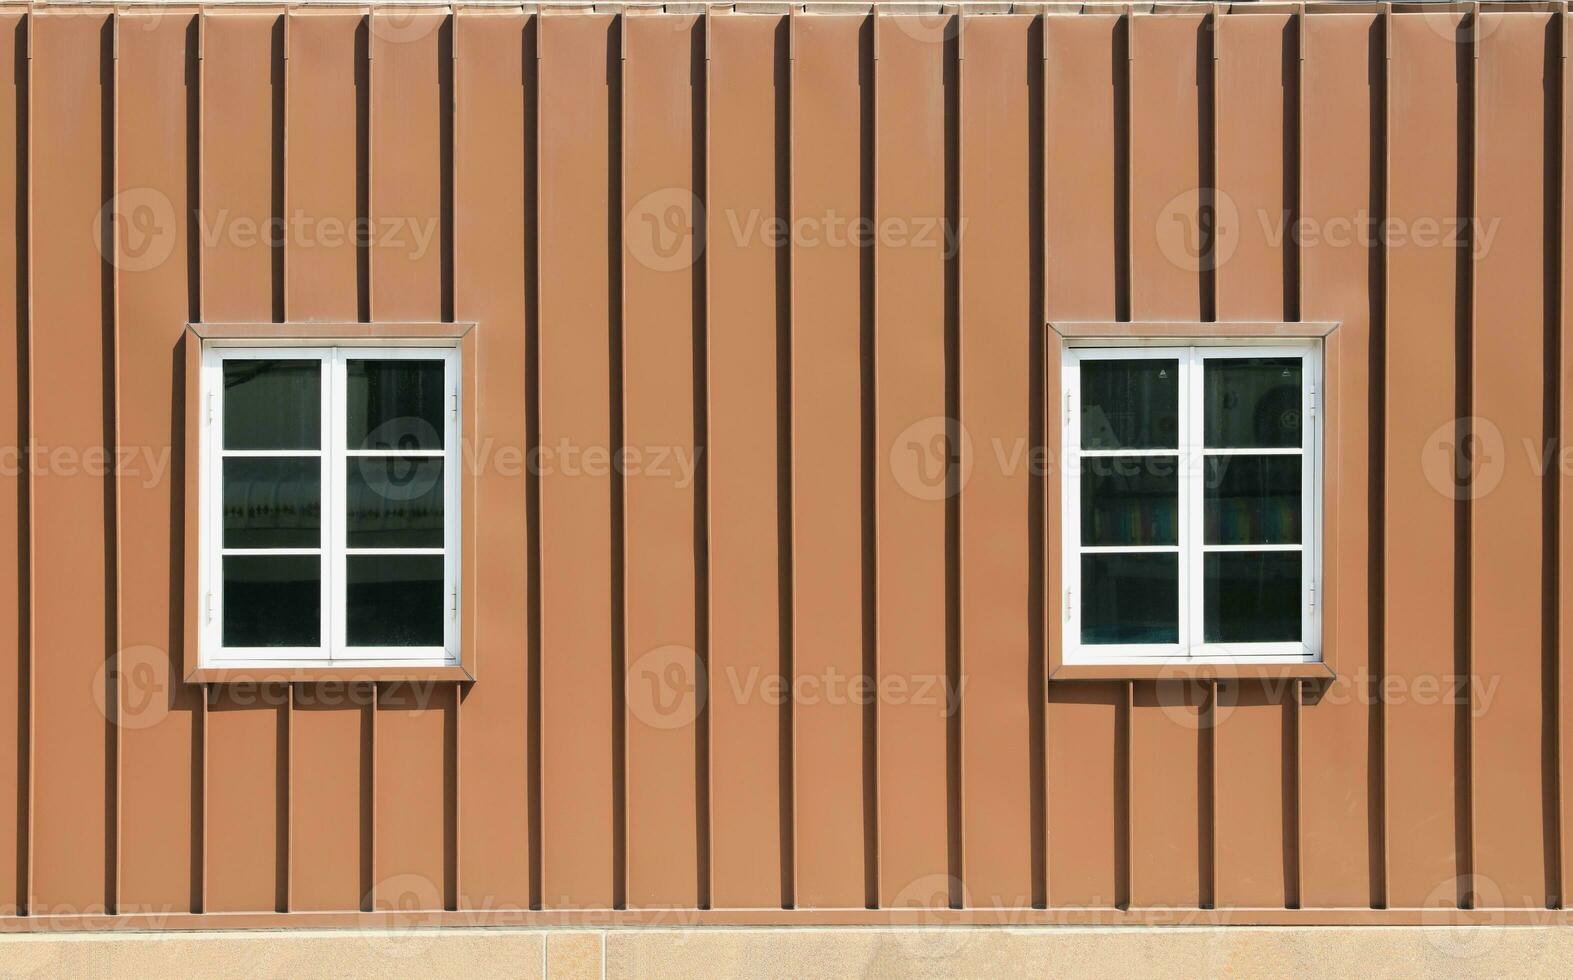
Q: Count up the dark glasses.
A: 12